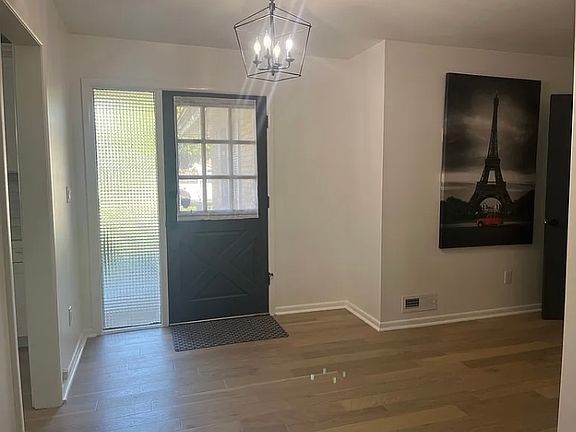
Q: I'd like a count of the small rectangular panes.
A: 9